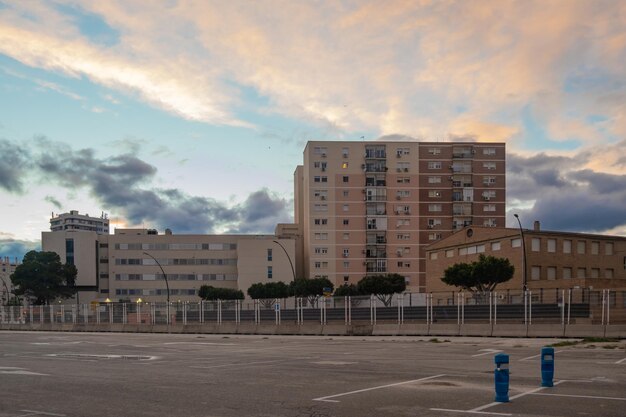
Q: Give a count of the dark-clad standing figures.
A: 0